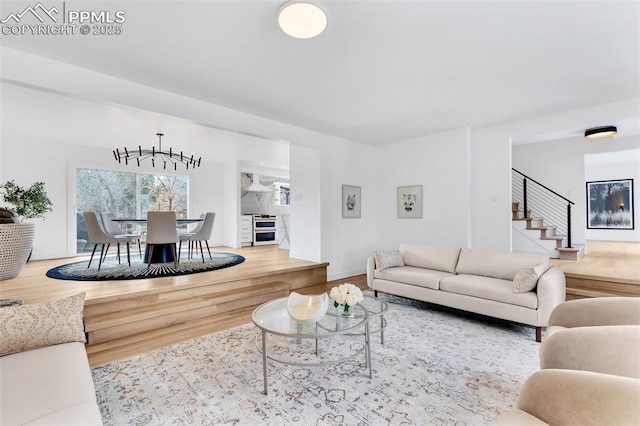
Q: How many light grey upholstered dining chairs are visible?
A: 5